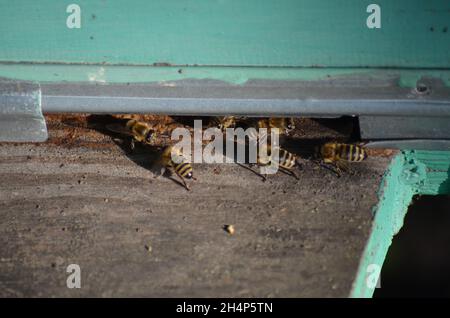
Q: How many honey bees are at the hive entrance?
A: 6